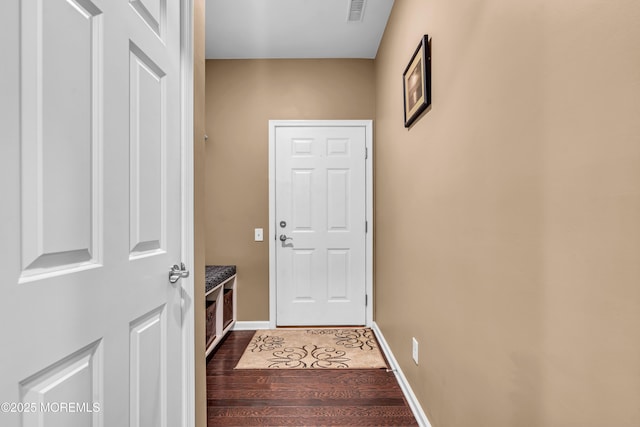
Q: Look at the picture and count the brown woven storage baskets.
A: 2